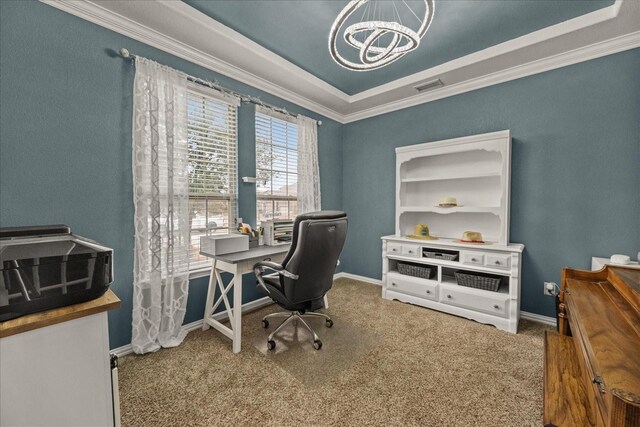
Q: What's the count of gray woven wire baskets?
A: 3